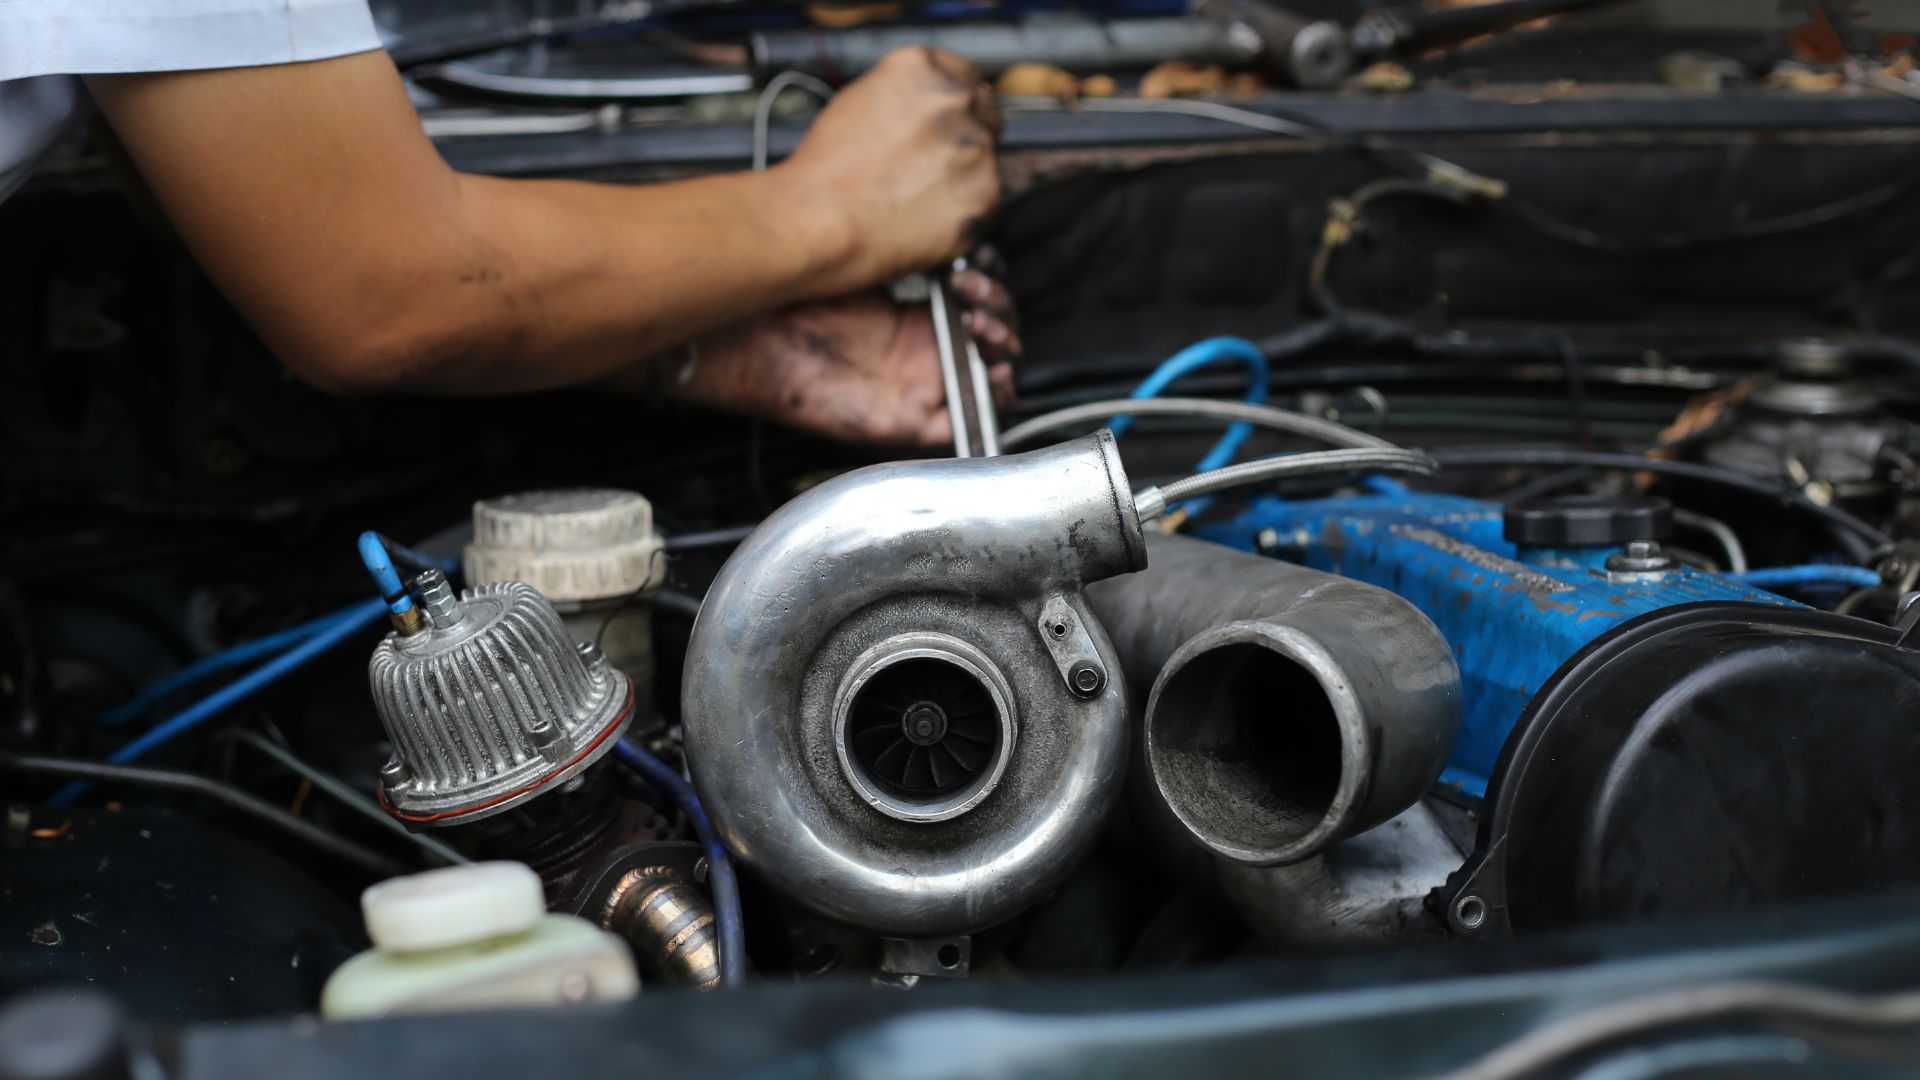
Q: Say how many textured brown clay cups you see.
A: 0